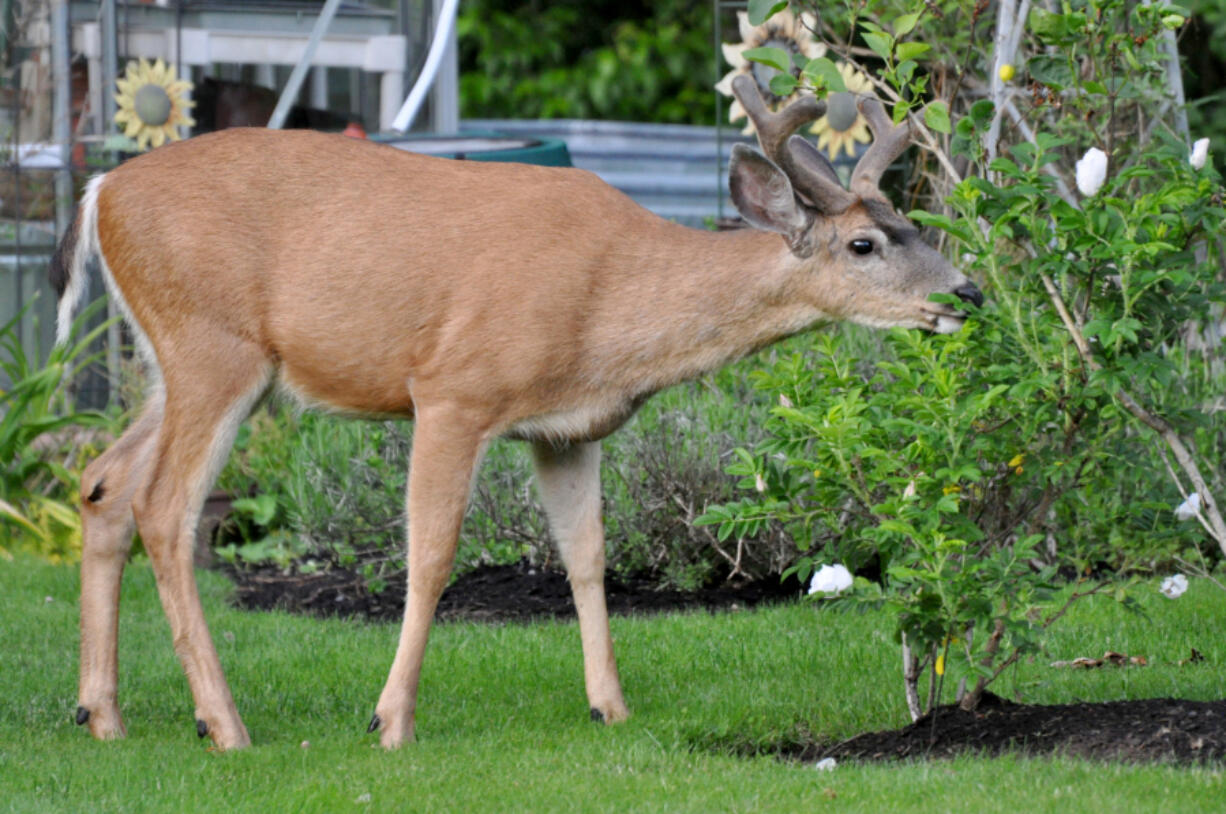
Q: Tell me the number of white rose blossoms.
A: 5